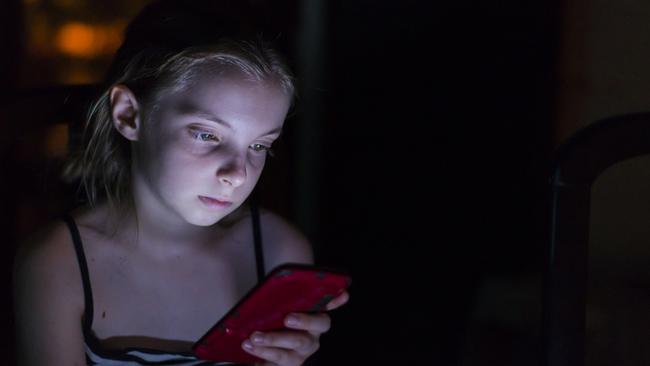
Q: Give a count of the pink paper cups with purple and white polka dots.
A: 0